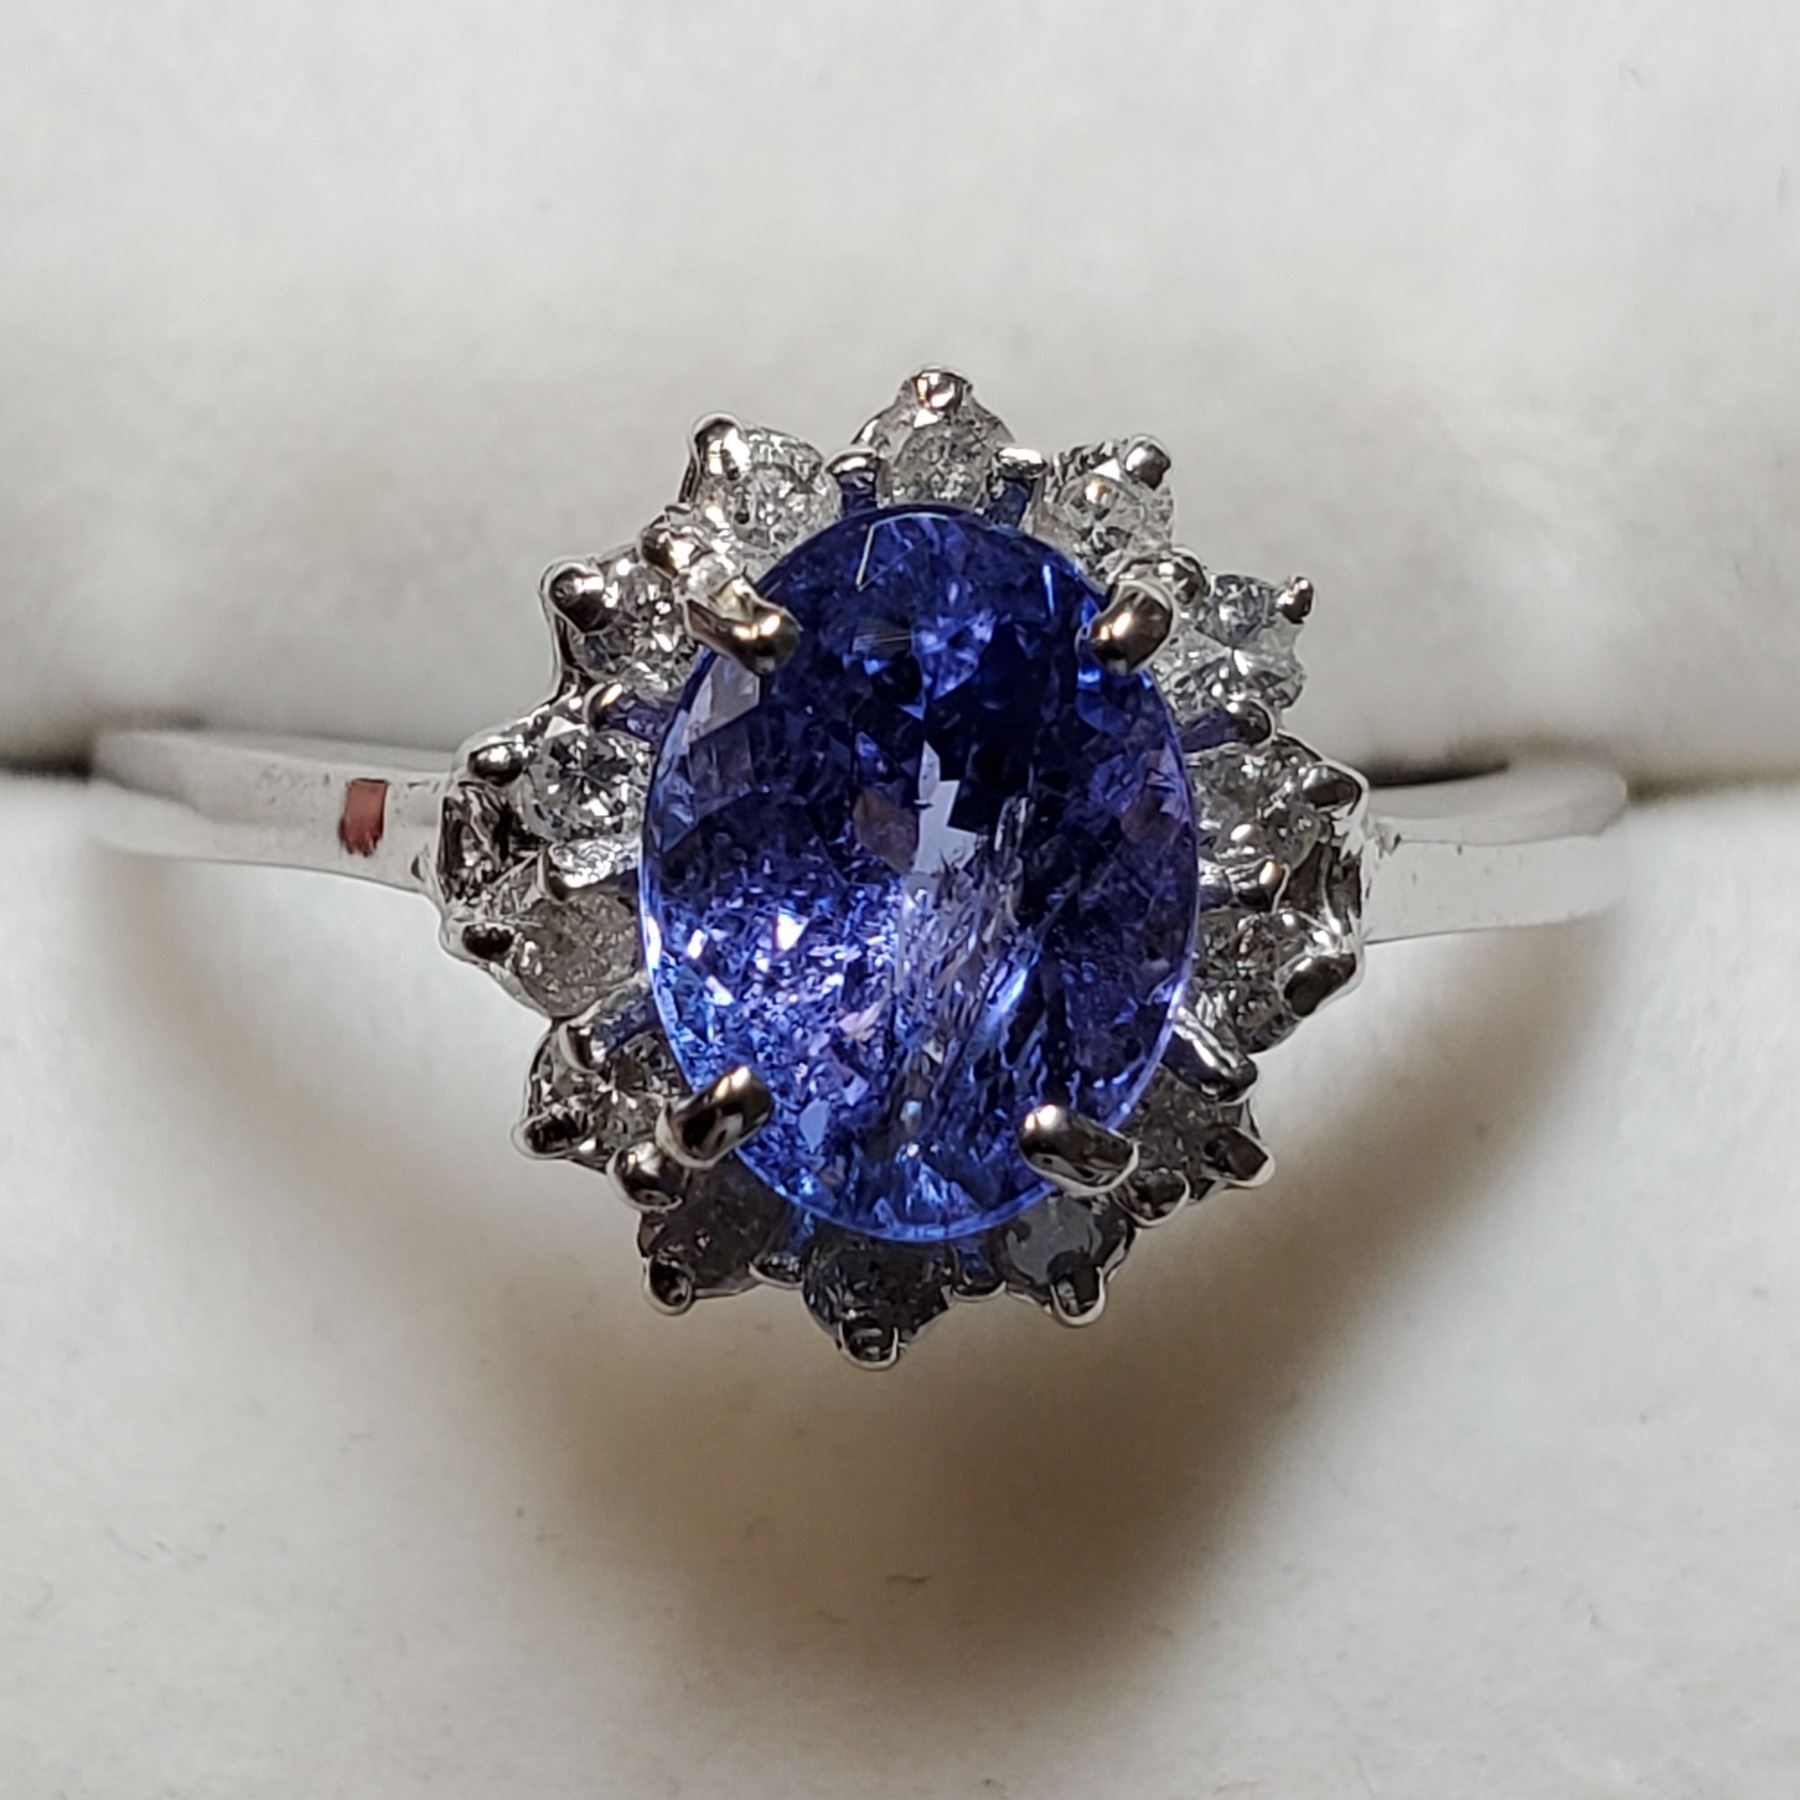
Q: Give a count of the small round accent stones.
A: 14